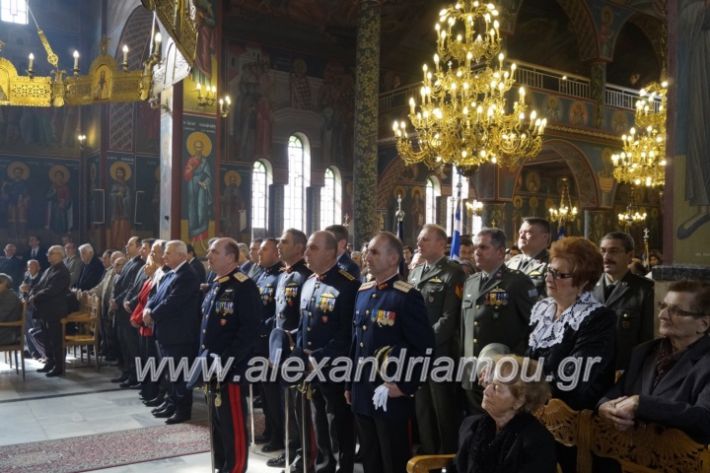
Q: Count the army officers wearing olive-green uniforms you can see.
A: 4